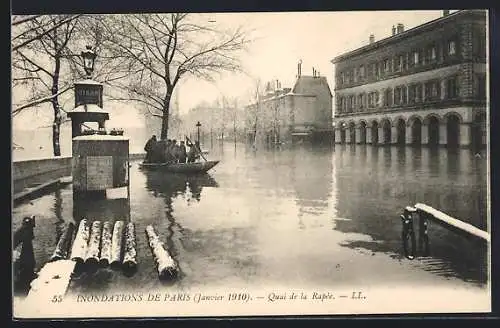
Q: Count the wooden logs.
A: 7